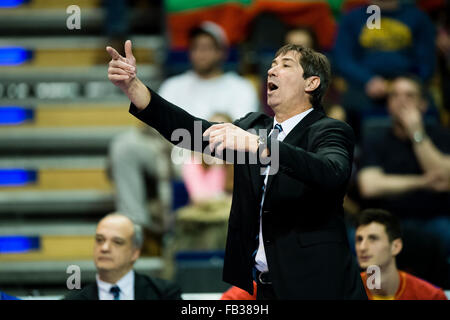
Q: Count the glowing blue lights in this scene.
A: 5